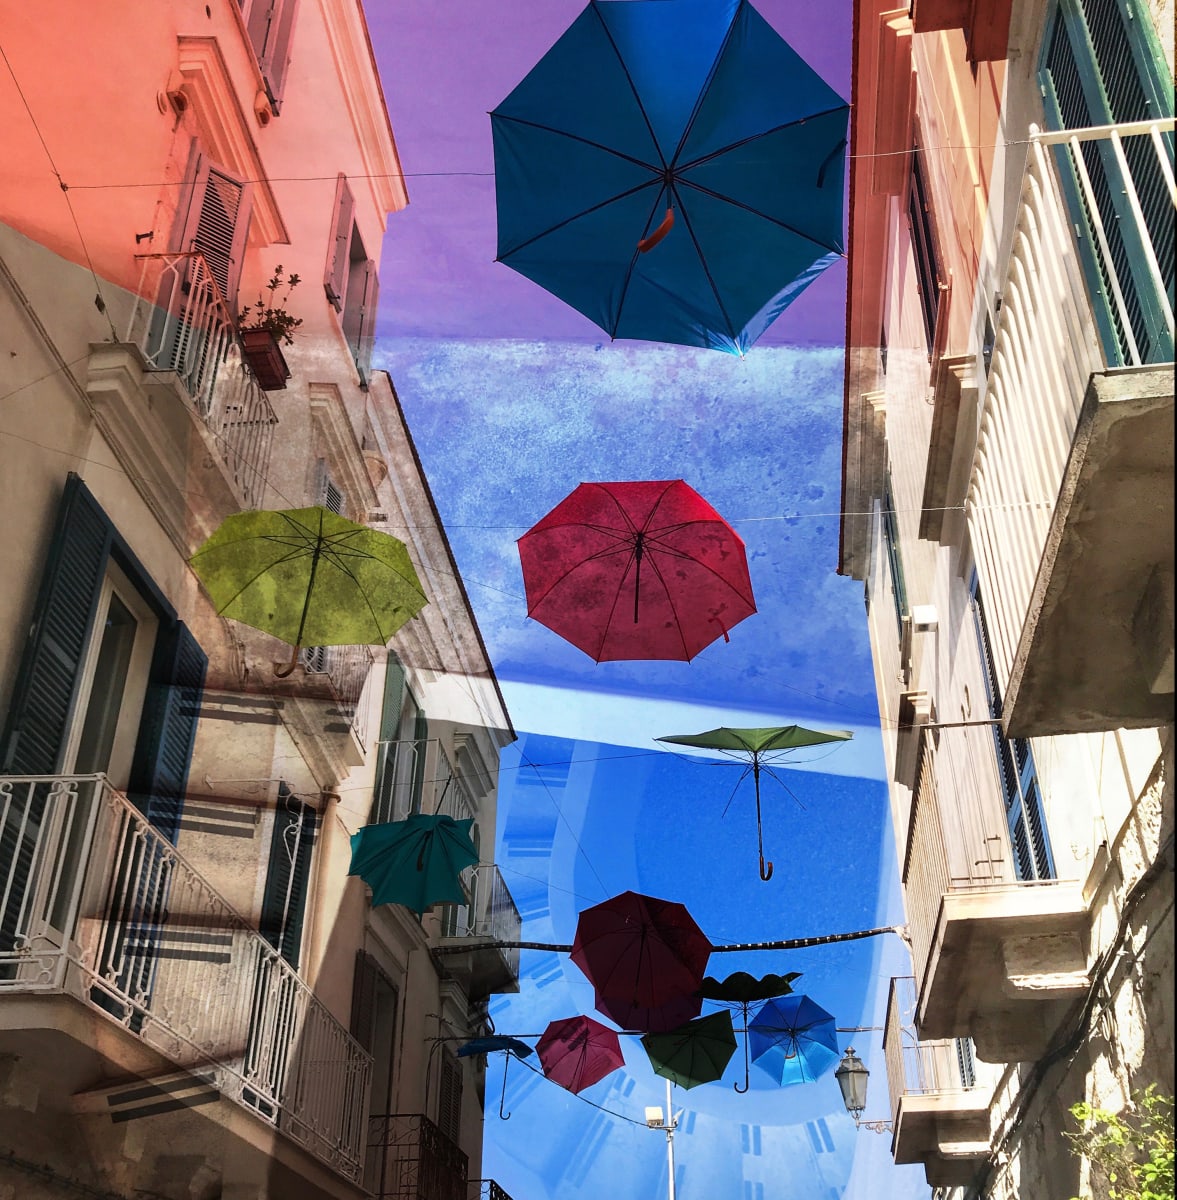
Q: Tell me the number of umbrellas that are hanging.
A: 11